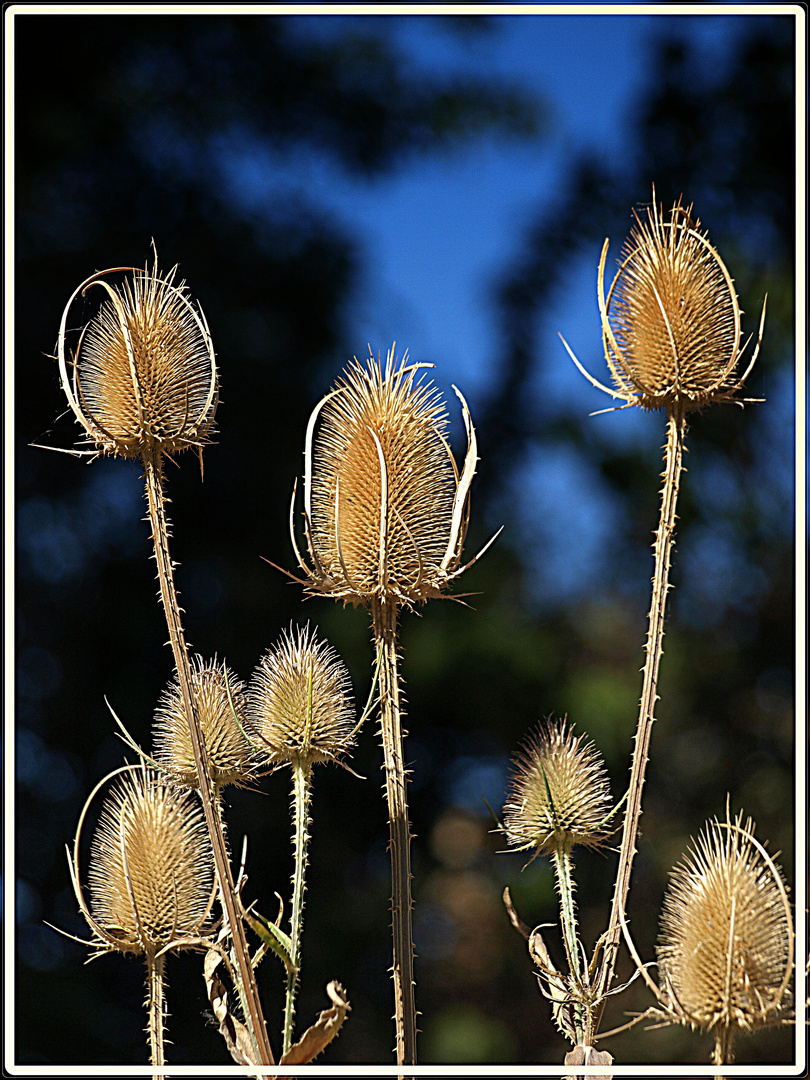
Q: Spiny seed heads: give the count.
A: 8